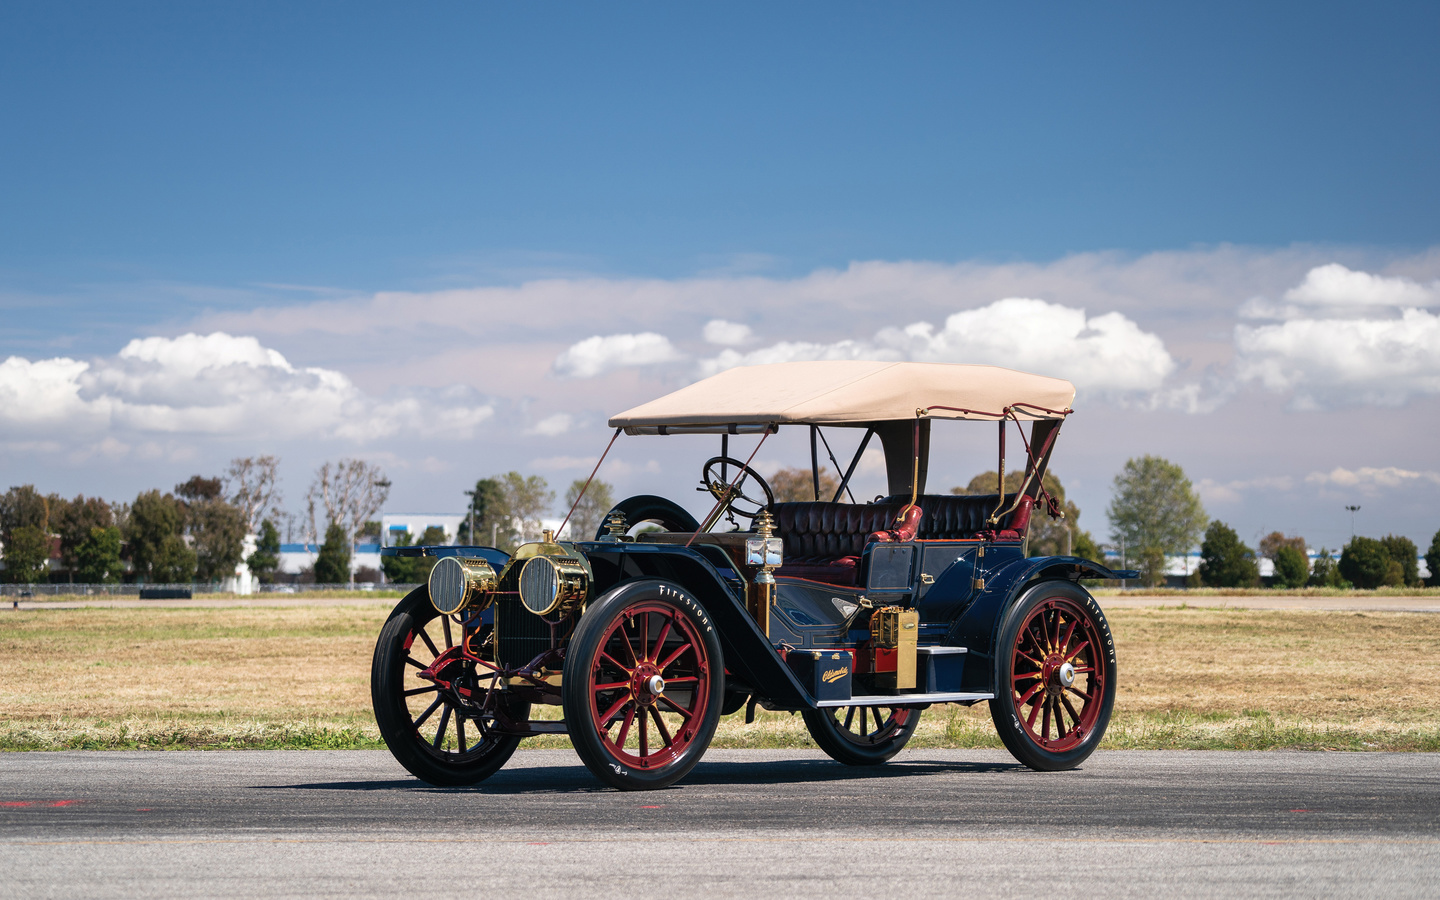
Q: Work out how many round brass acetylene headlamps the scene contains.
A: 2